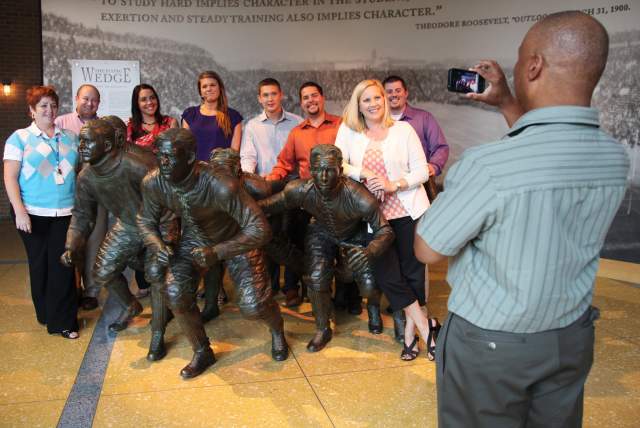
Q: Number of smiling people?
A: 8